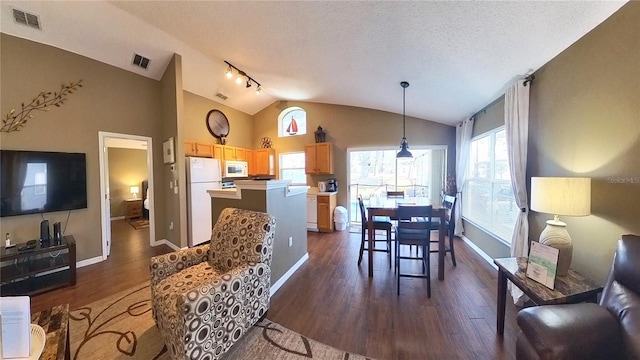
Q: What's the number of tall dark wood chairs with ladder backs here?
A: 4